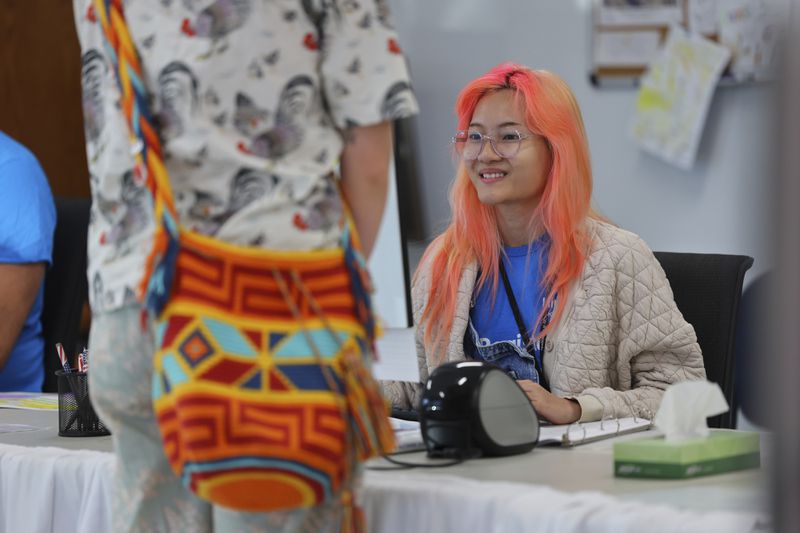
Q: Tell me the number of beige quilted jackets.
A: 1